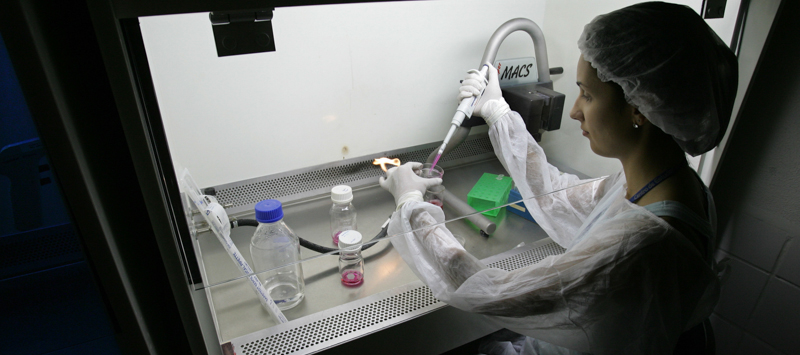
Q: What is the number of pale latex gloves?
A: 2